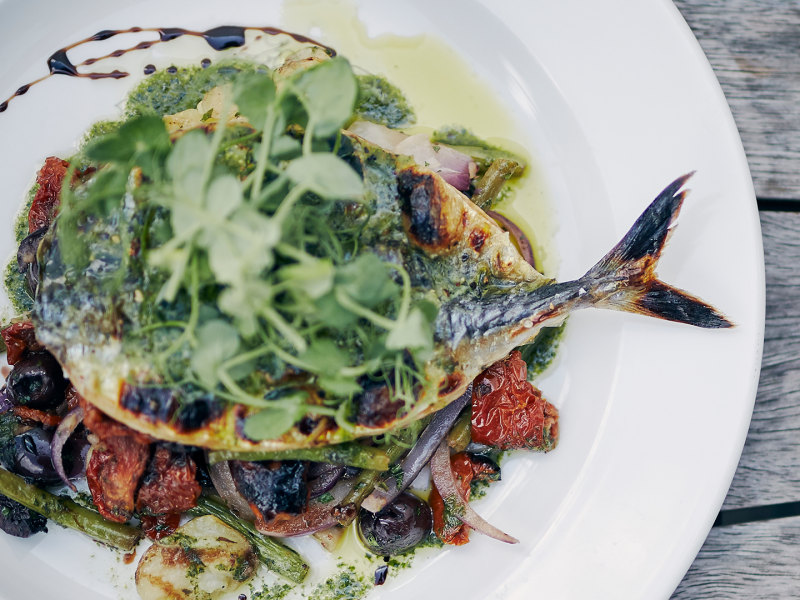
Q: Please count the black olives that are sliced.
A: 0